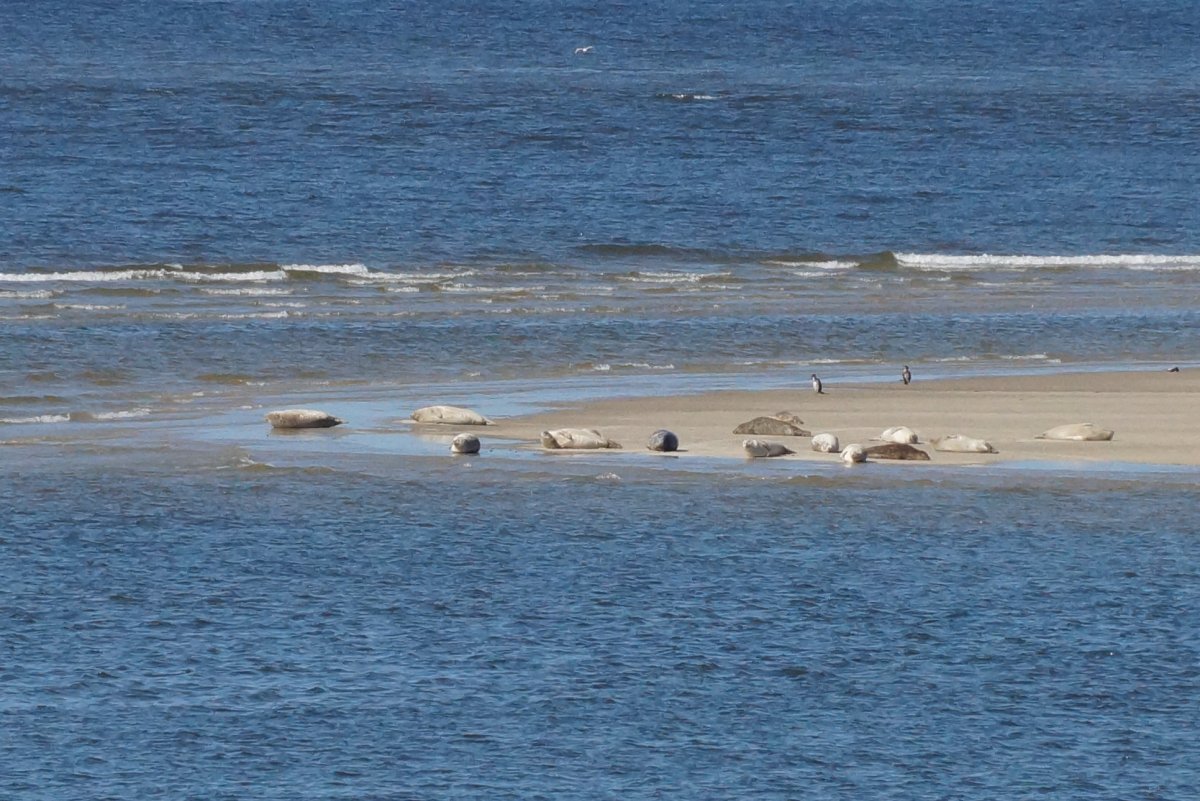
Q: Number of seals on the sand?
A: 14